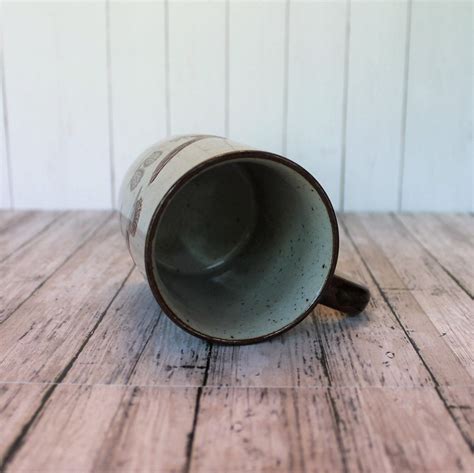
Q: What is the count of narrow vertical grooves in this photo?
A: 7